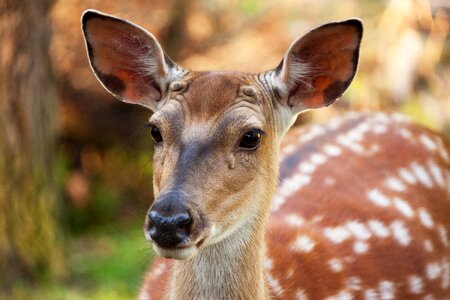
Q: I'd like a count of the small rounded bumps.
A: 2